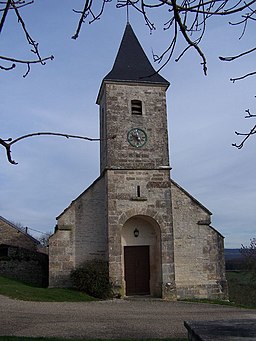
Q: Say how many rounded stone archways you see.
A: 1